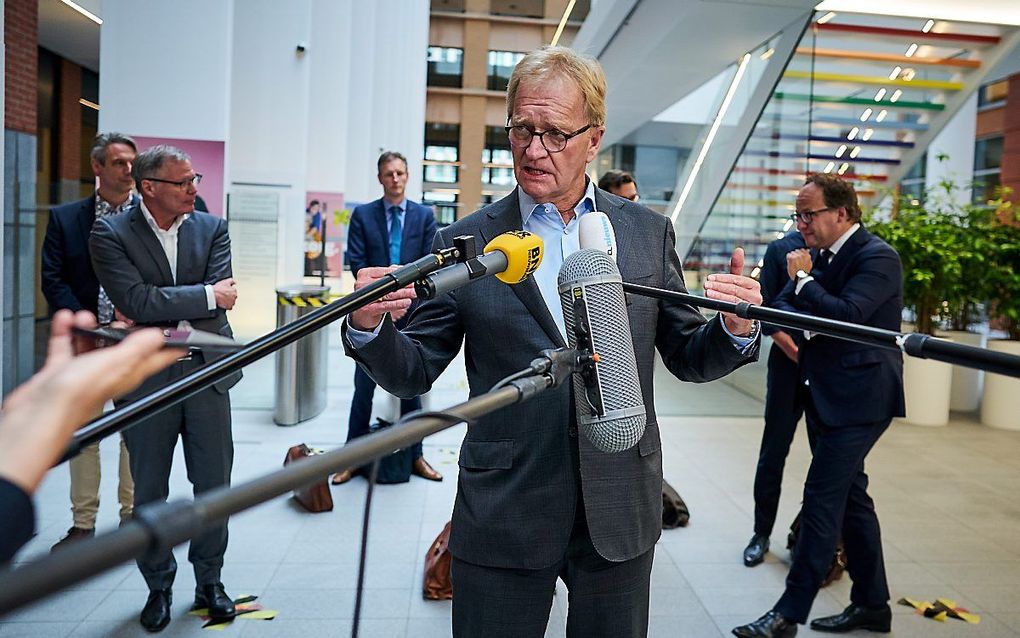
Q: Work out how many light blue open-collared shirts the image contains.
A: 1